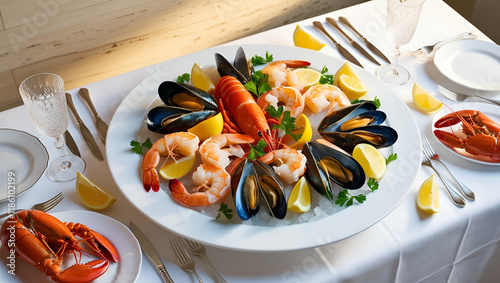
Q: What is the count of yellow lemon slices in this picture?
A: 13